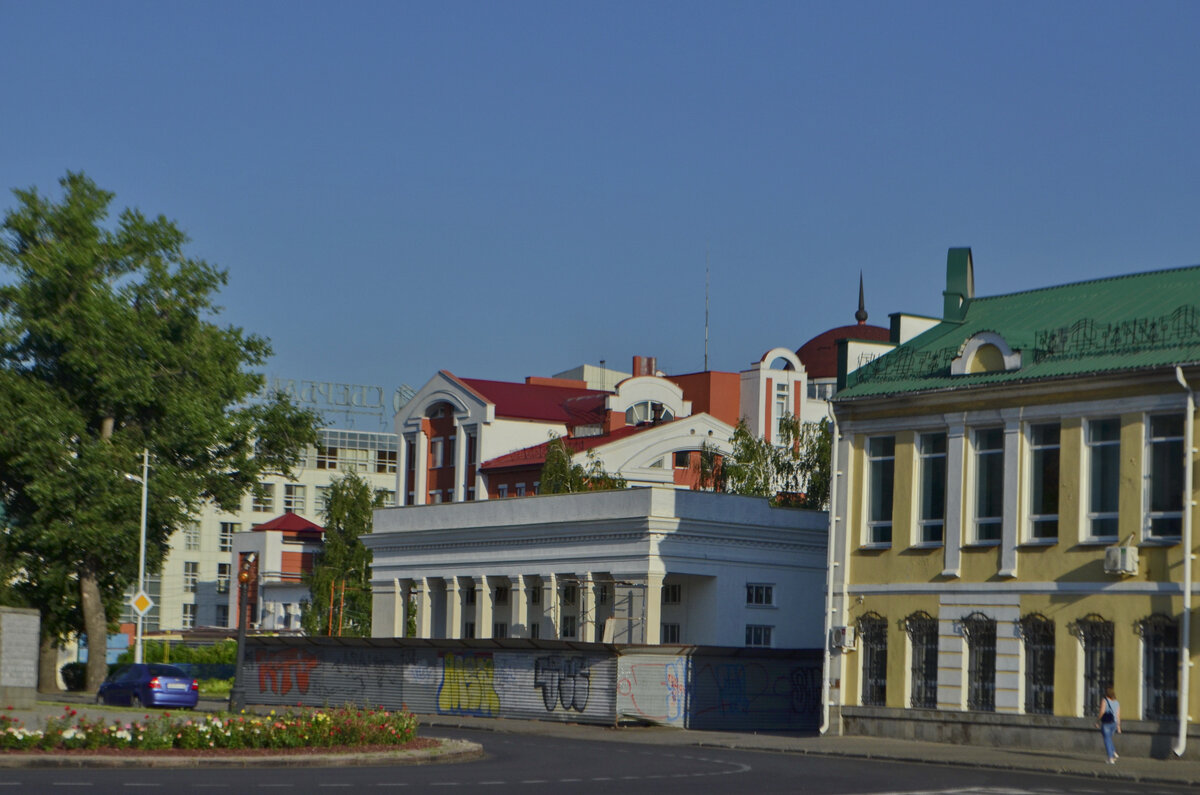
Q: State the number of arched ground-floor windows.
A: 6